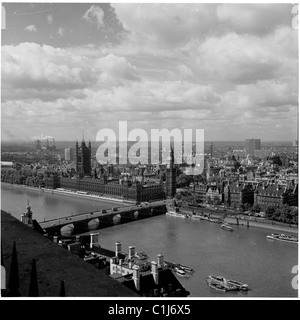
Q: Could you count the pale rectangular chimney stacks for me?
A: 6